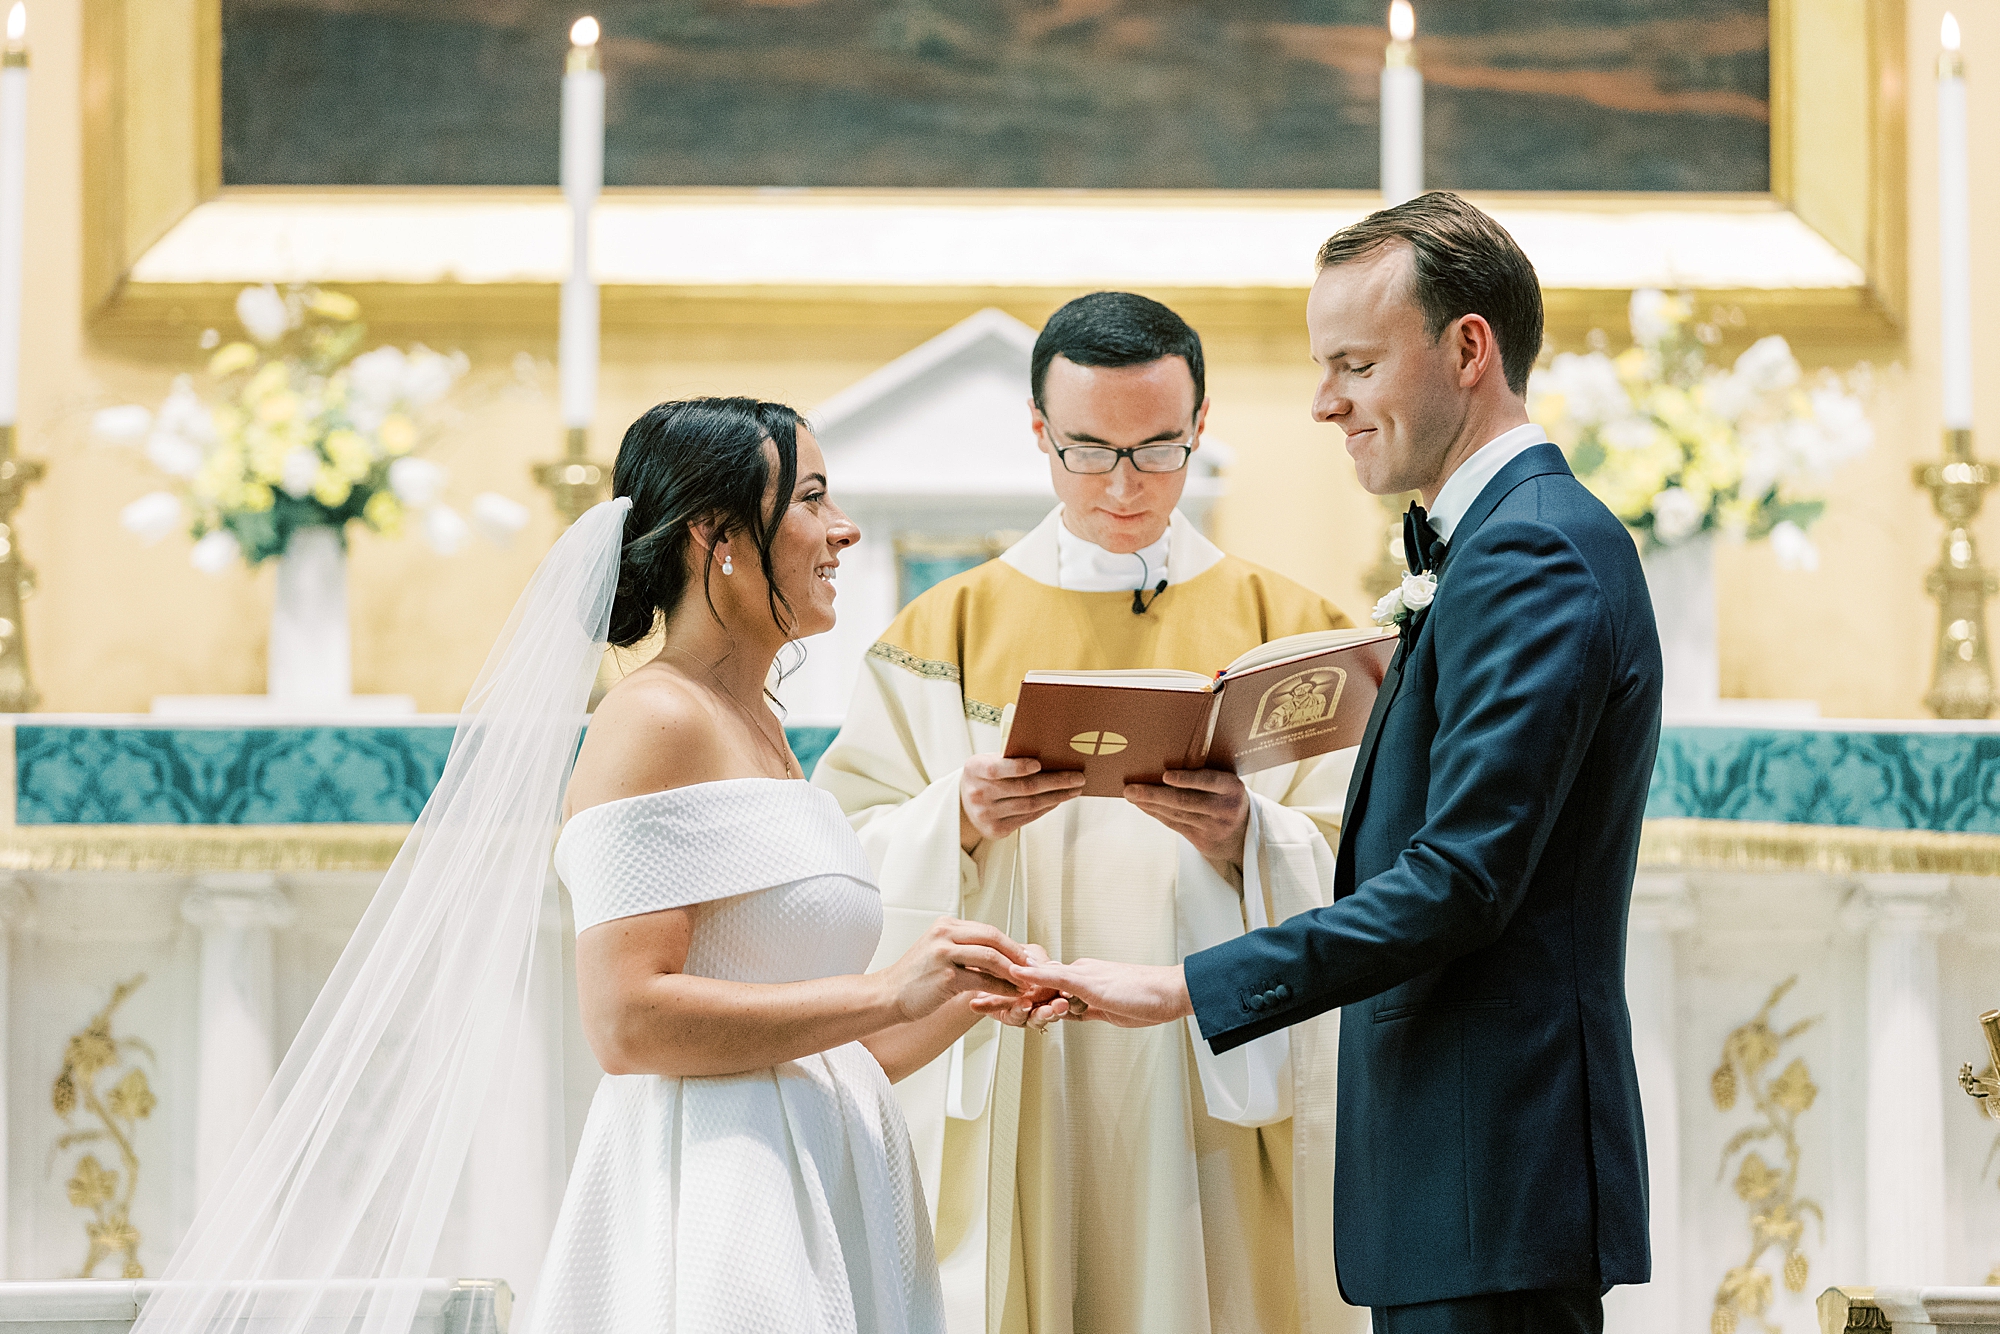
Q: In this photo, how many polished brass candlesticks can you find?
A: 4